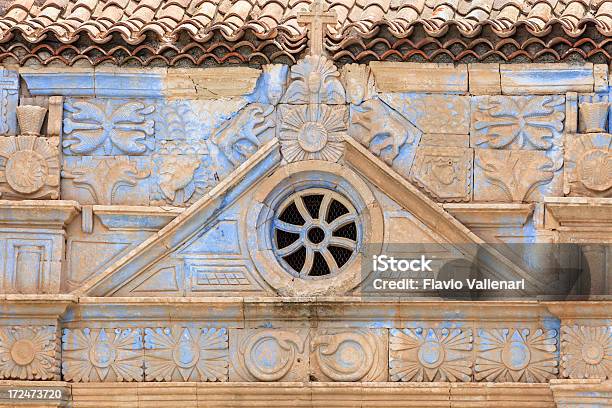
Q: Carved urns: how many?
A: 2